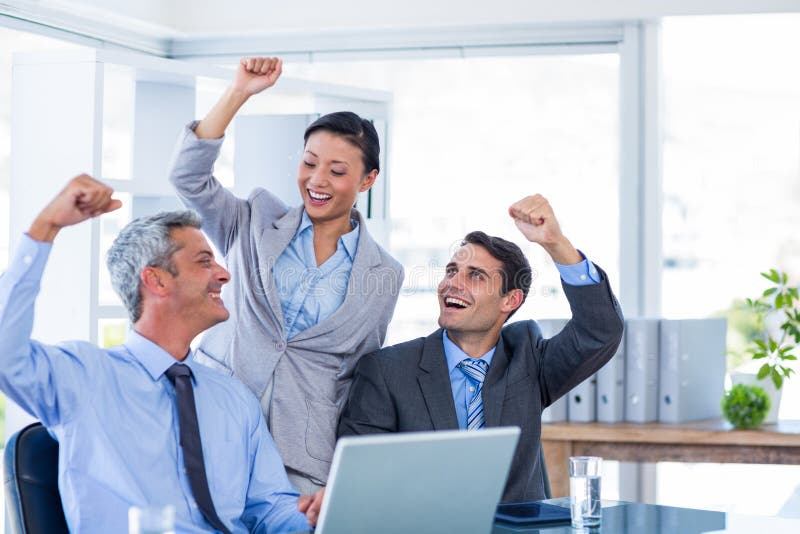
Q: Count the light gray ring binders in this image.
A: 5